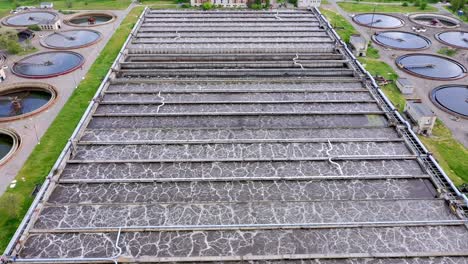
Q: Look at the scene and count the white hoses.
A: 6